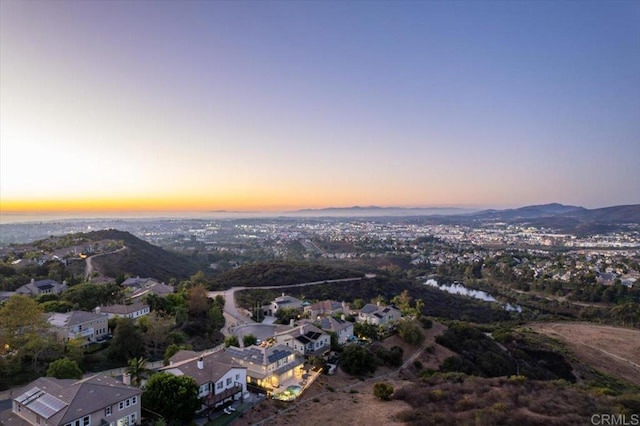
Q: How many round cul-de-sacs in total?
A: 1